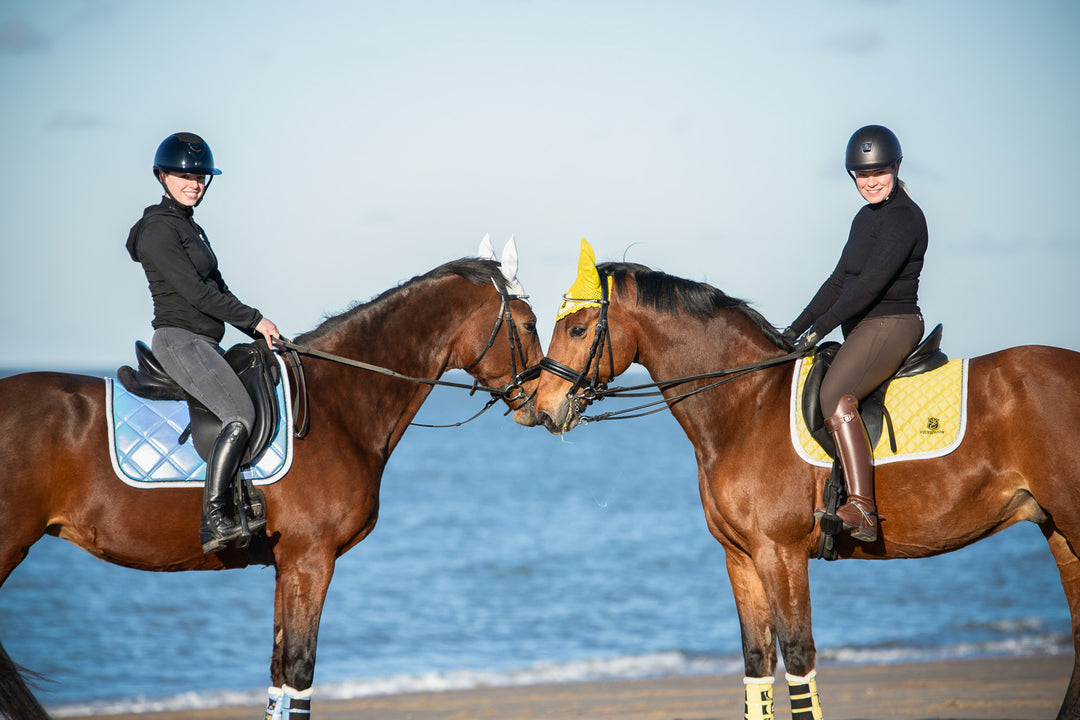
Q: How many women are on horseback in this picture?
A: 2